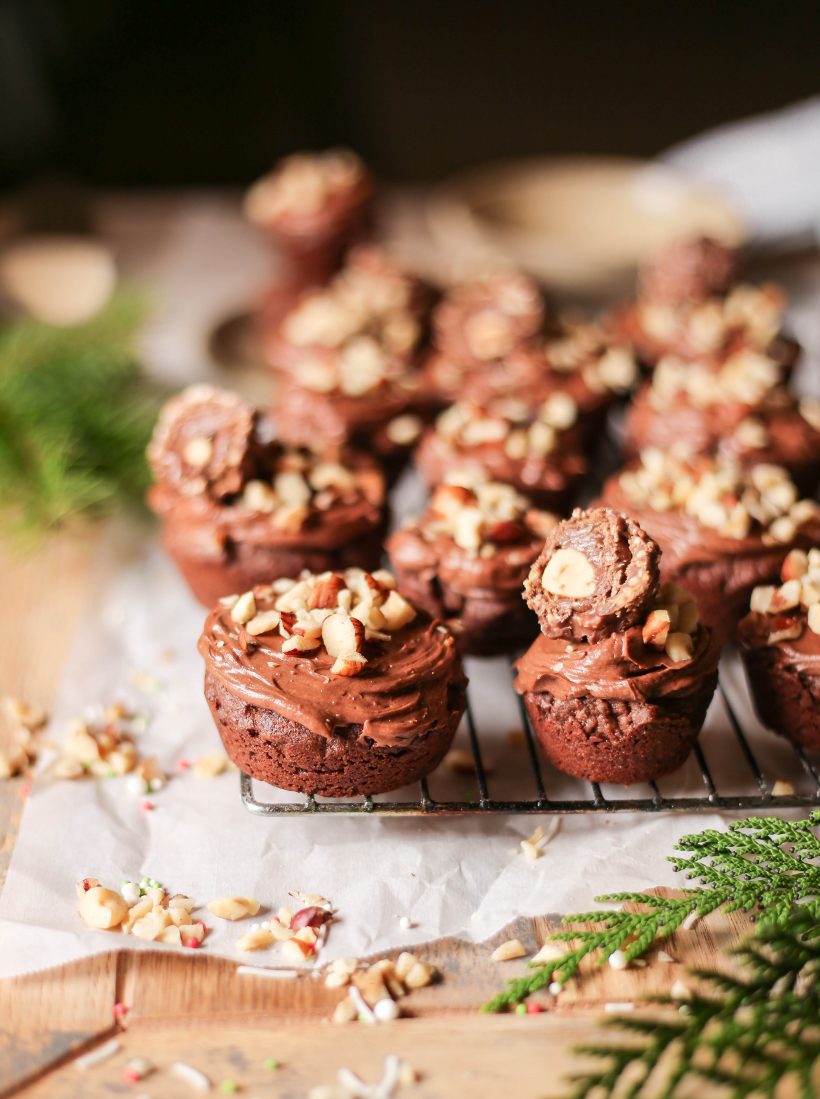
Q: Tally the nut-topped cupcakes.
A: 12